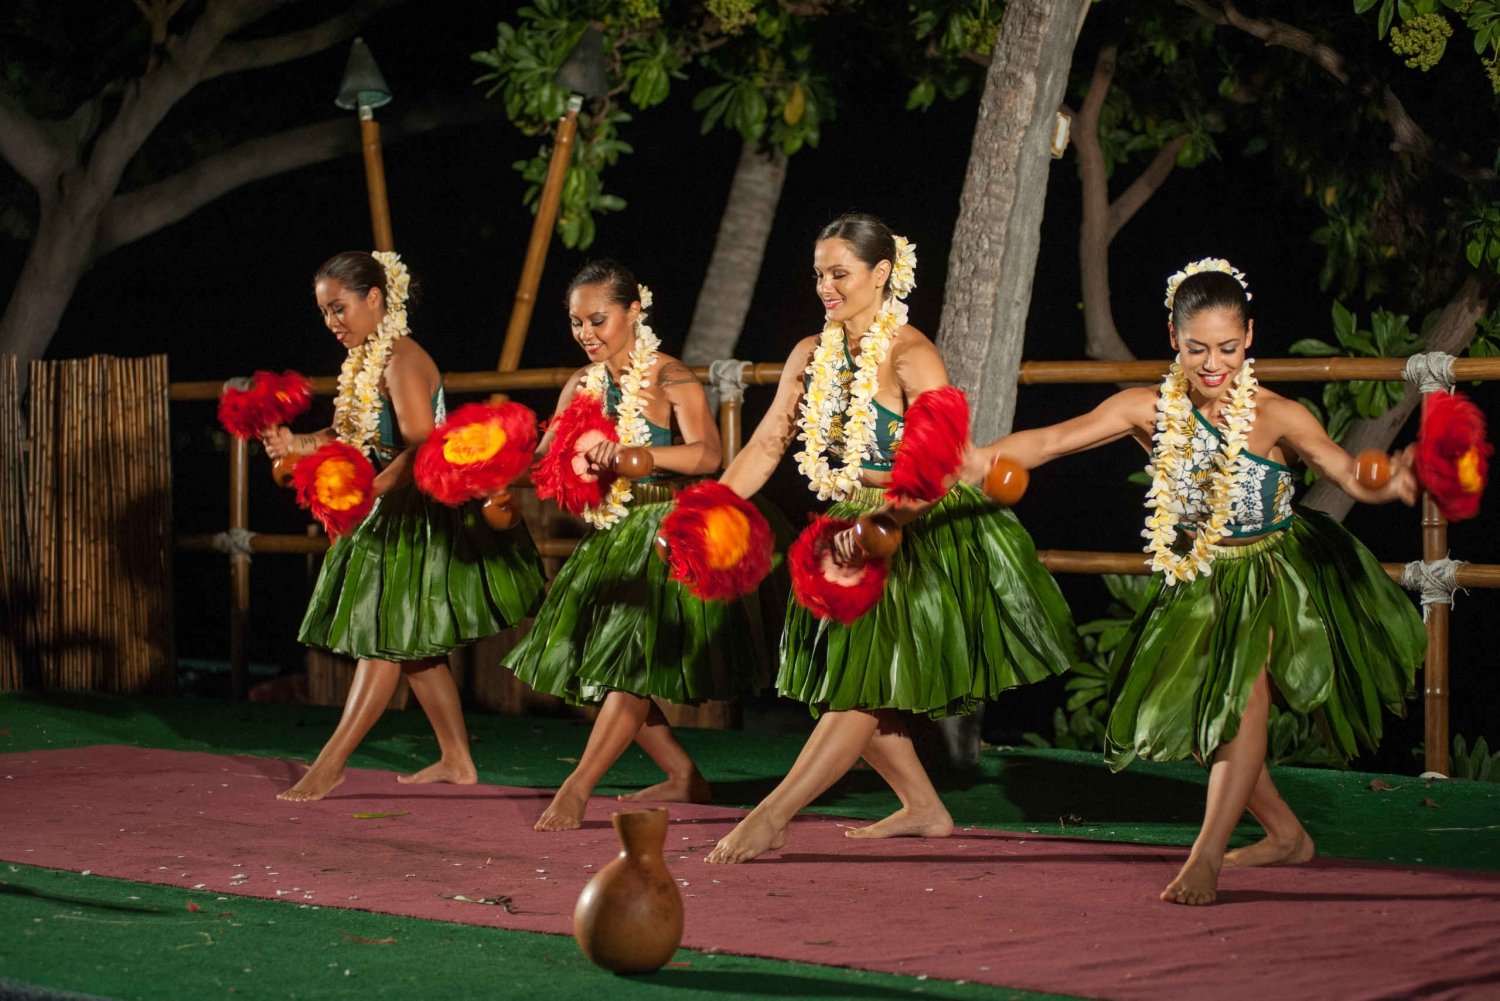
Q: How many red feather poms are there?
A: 8